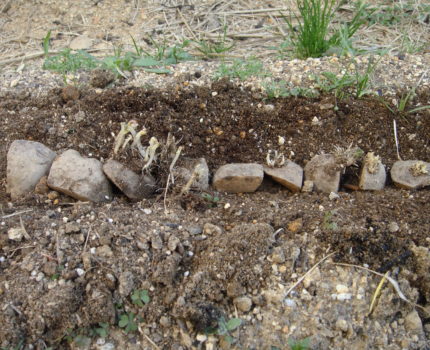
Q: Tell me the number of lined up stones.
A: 9